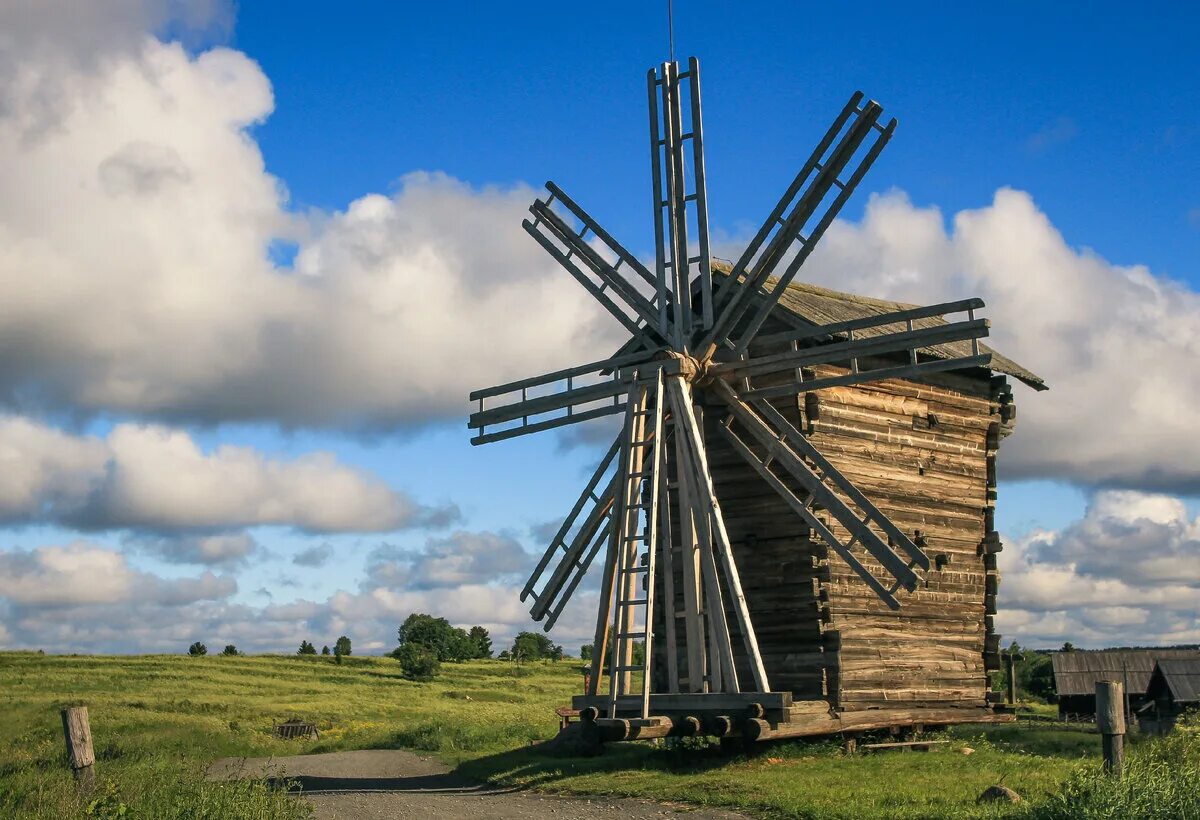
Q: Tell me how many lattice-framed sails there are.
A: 8